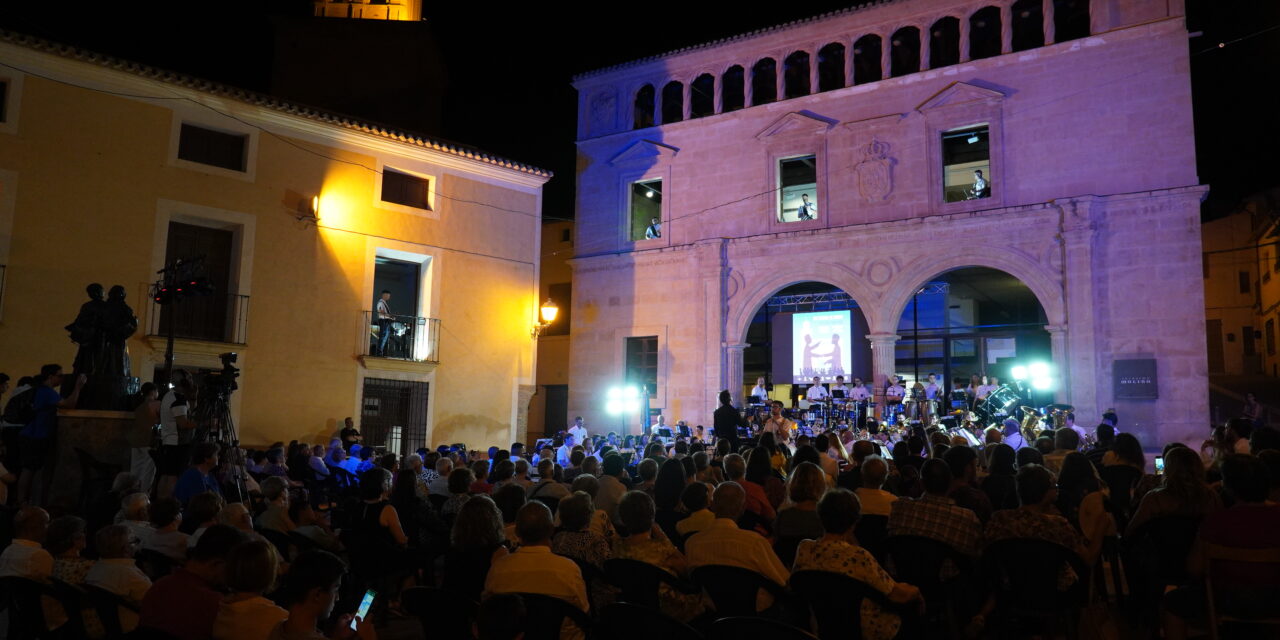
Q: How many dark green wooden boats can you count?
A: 0